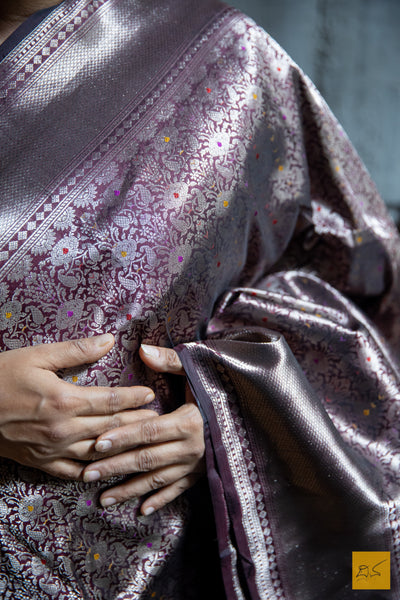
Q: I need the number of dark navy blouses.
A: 1